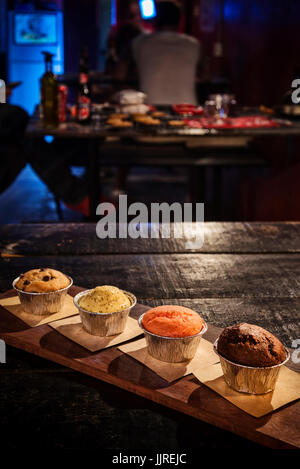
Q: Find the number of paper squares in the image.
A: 4